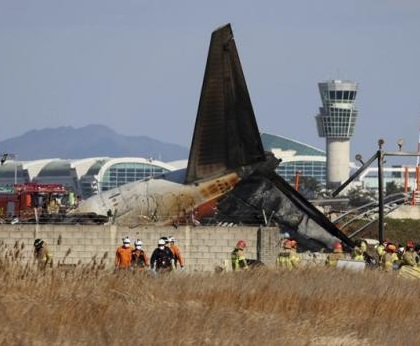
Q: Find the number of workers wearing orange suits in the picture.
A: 3